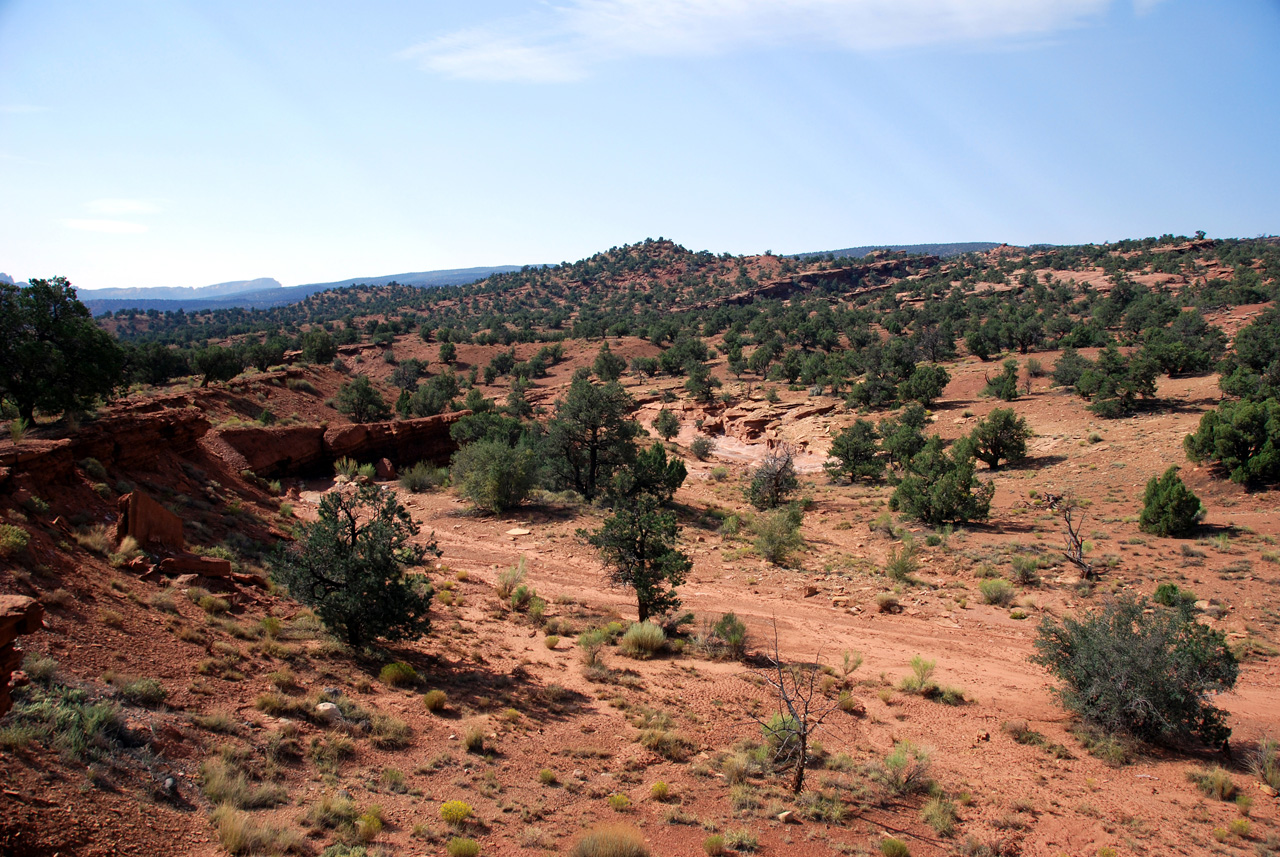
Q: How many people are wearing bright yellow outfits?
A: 0